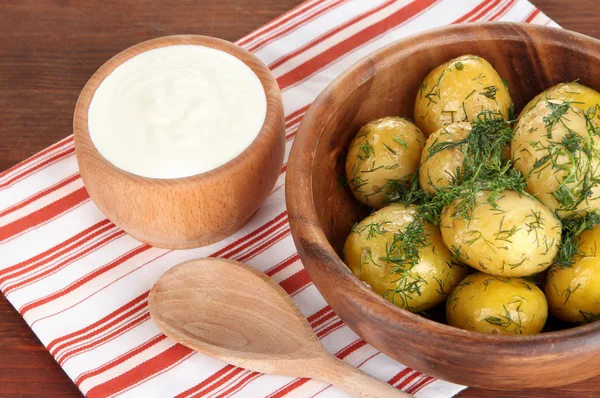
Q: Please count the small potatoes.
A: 9